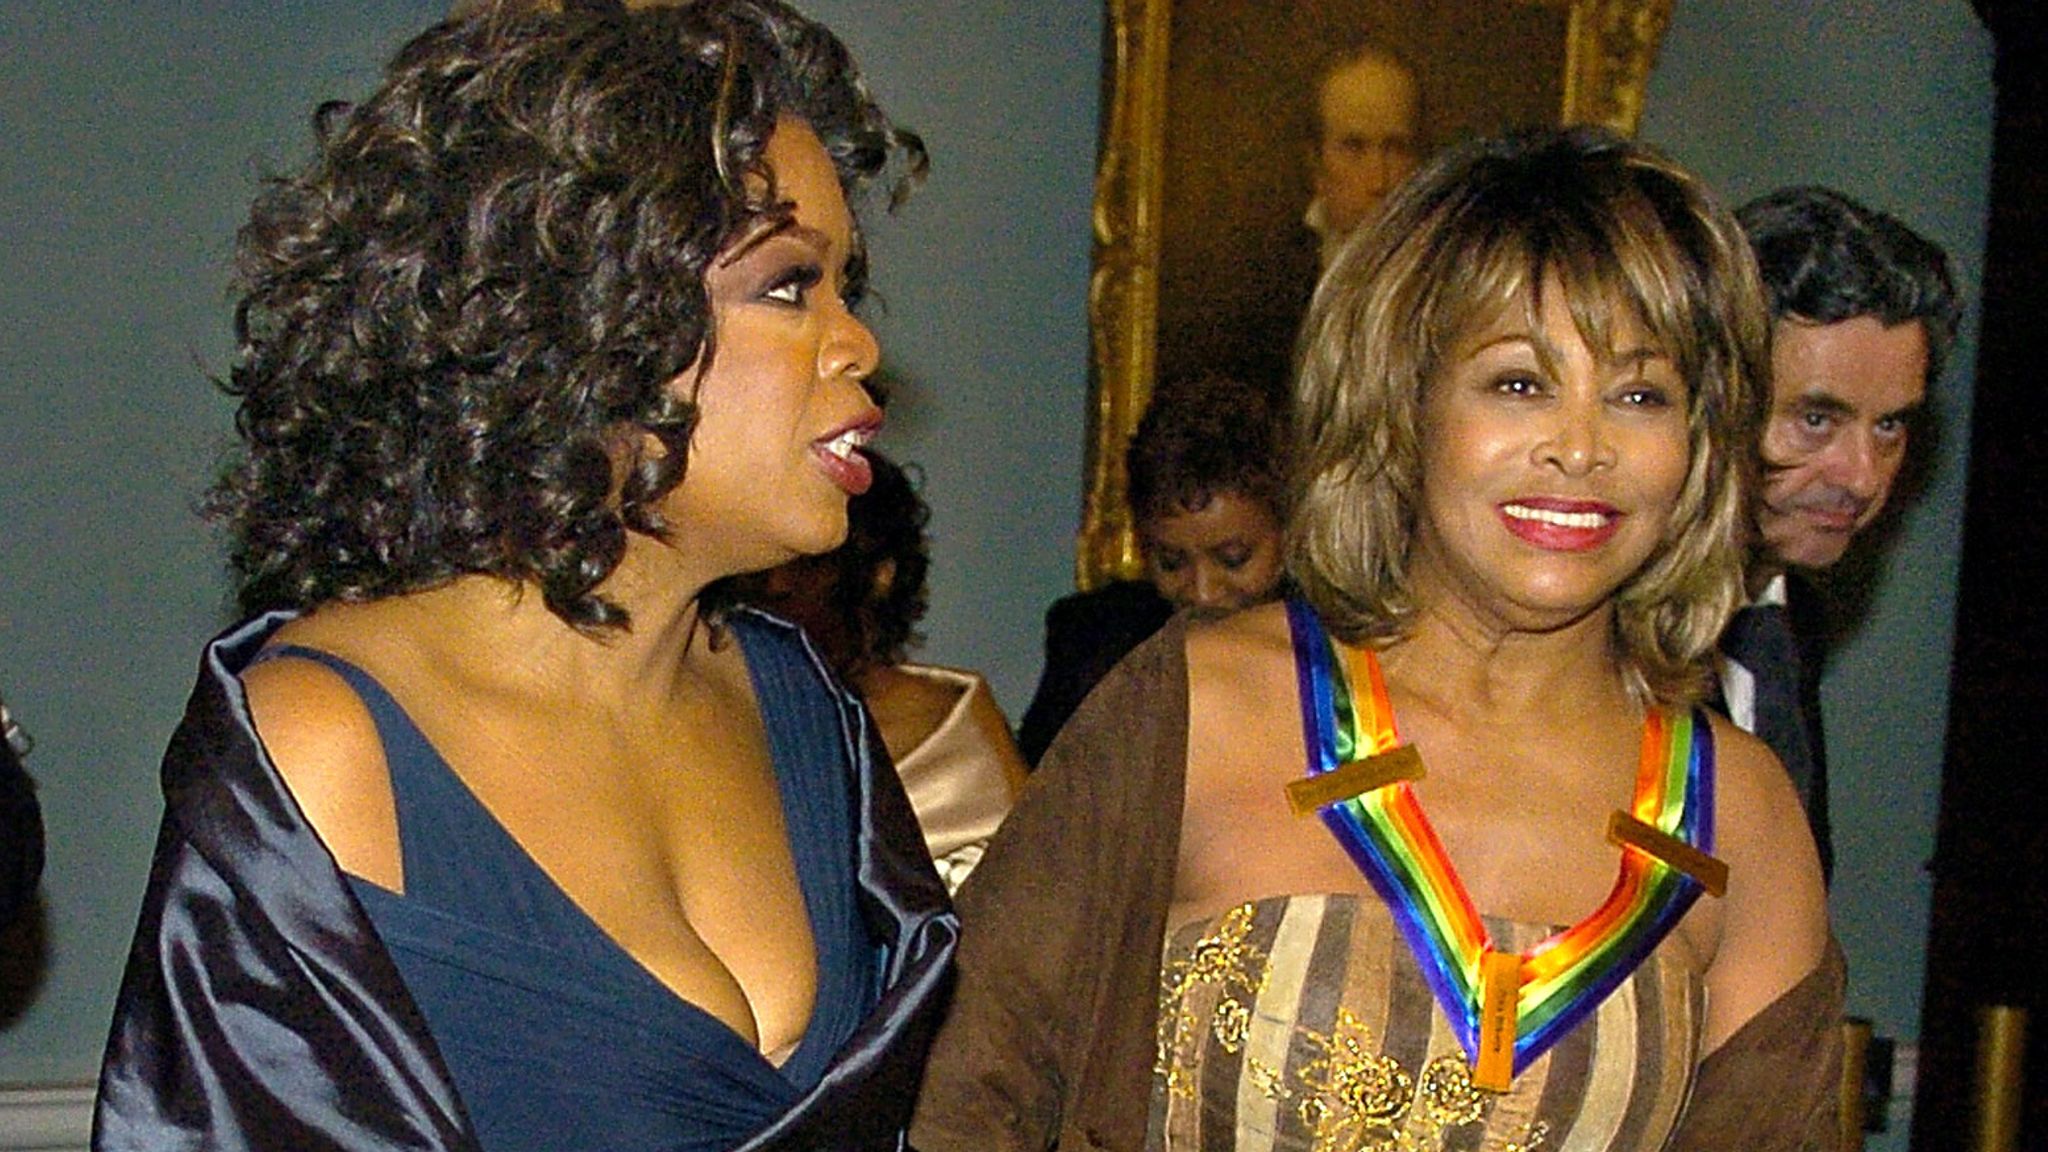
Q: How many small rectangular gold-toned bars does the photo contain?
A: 3